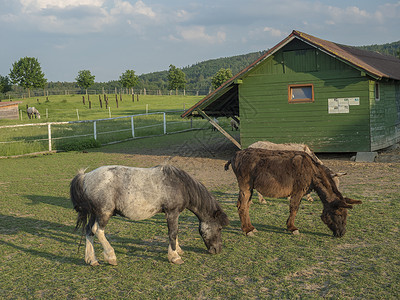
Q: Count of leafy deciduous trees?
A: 5